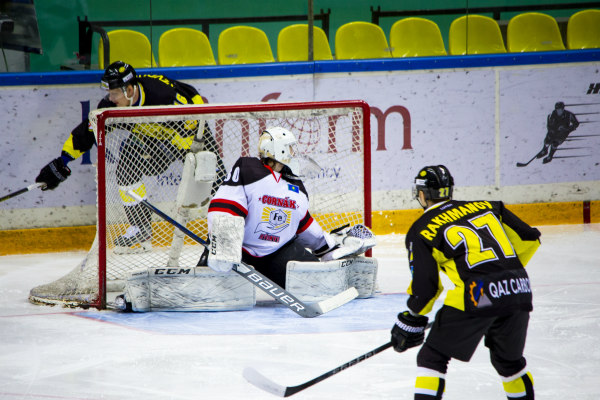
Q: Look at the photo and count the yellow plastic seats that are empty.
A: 9